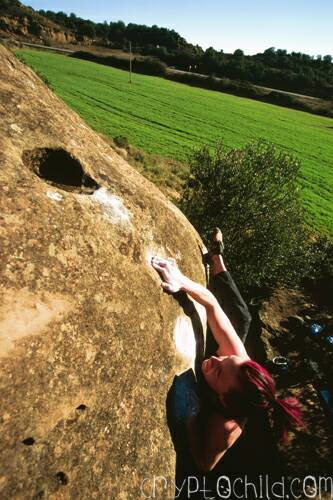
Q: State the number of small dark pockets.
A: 3